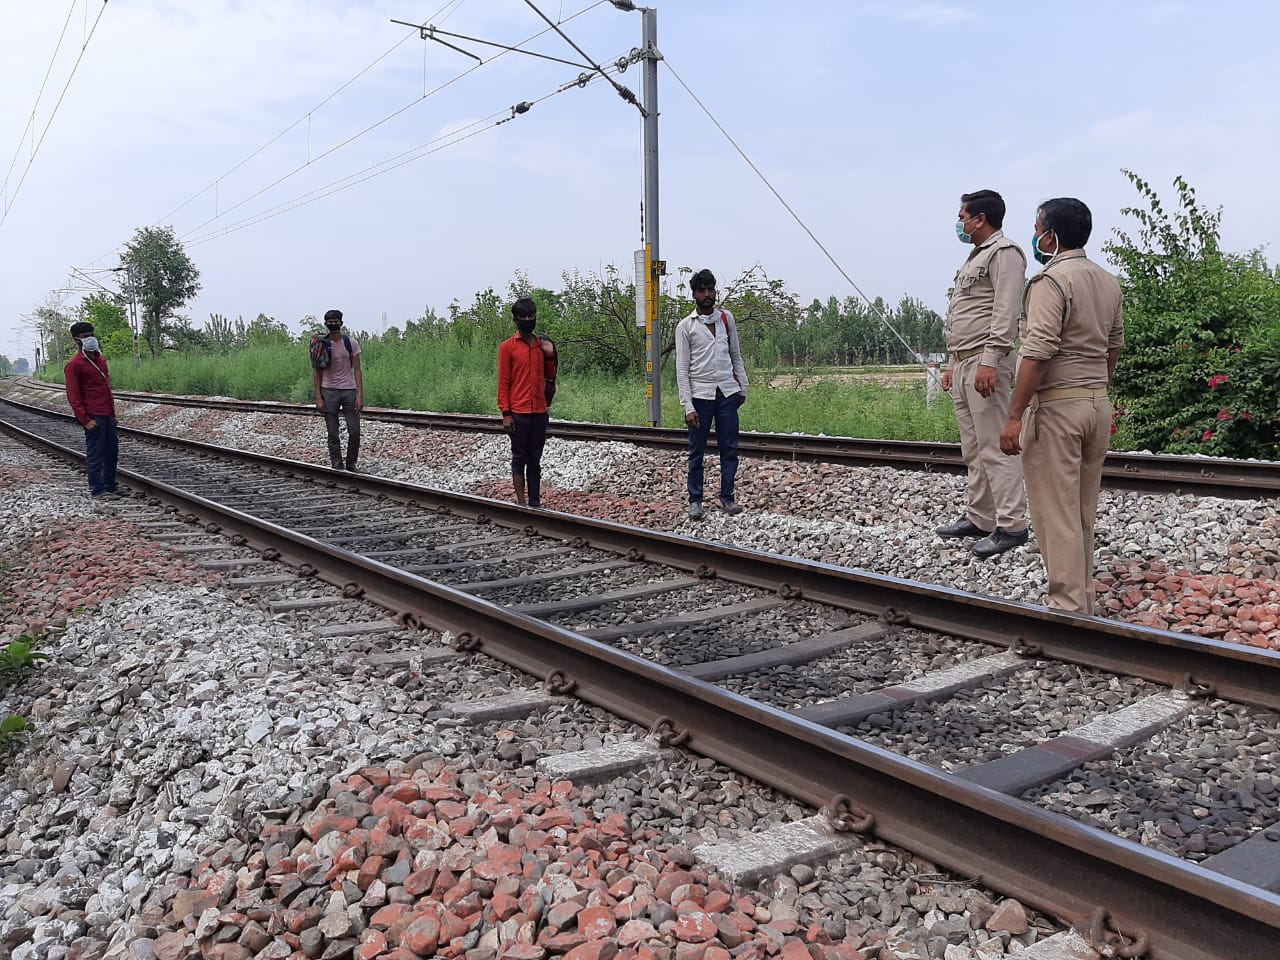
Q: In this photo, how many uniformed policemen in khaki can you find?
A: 2